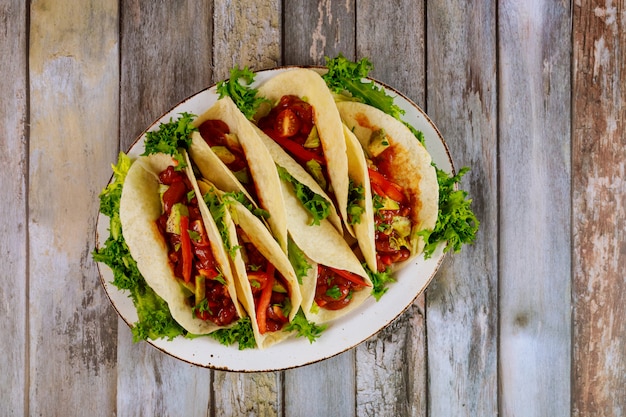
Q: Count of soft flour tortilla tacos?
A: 6